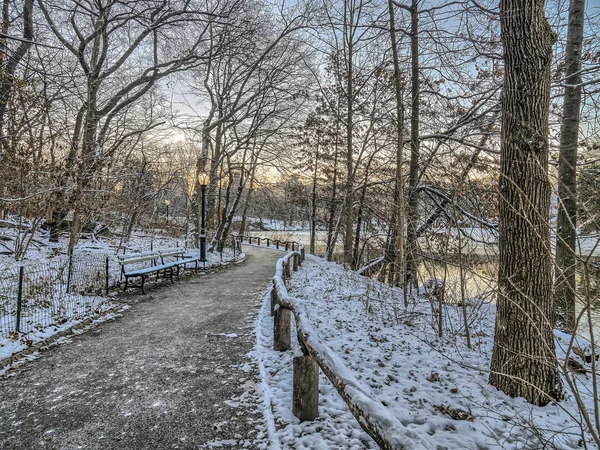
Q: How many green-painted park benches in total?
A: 2